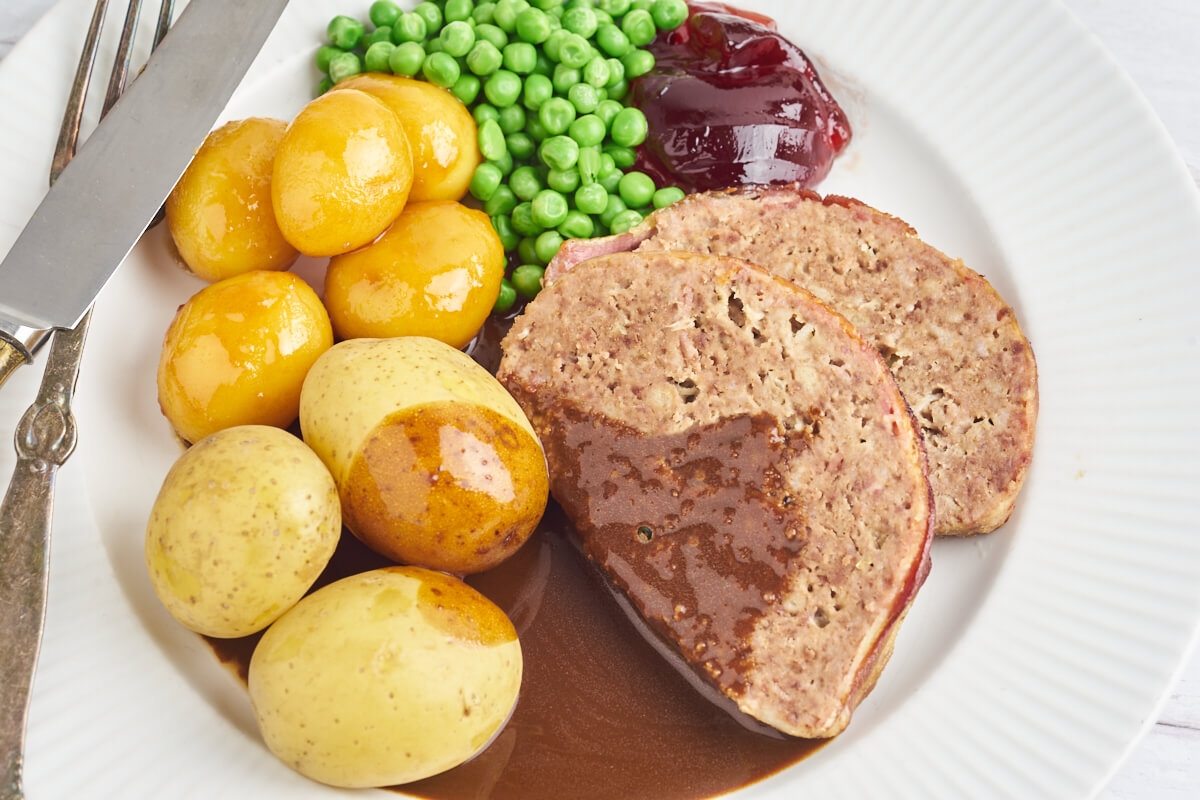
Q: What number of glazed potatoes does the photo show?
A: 5